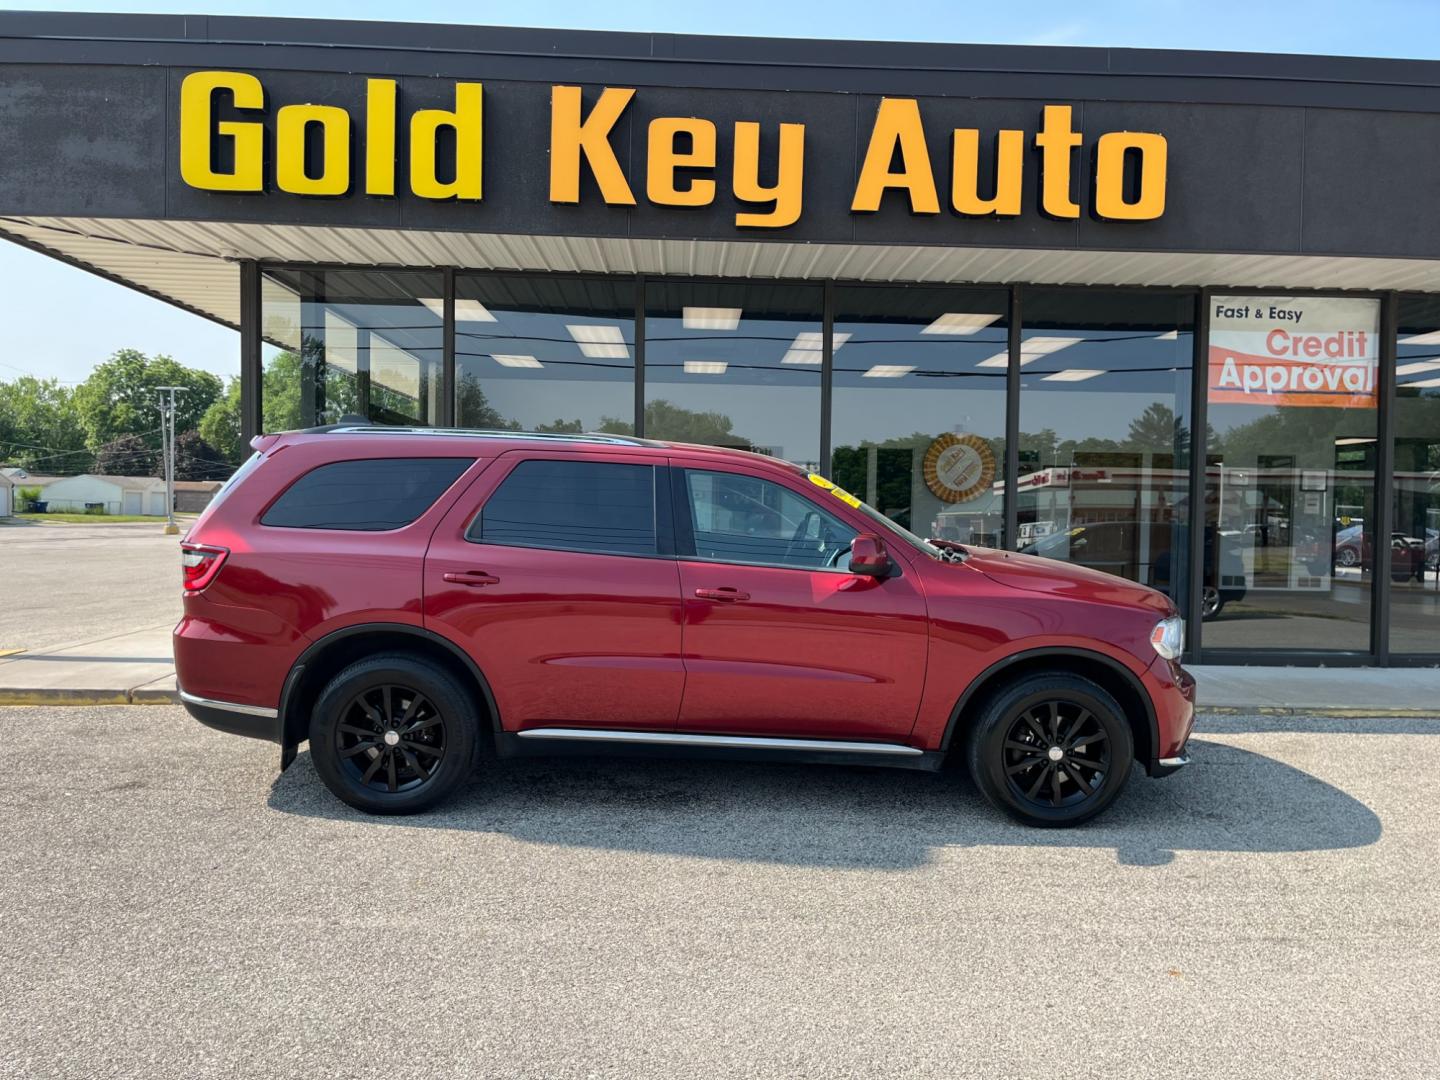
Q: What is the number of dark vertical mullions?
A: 7